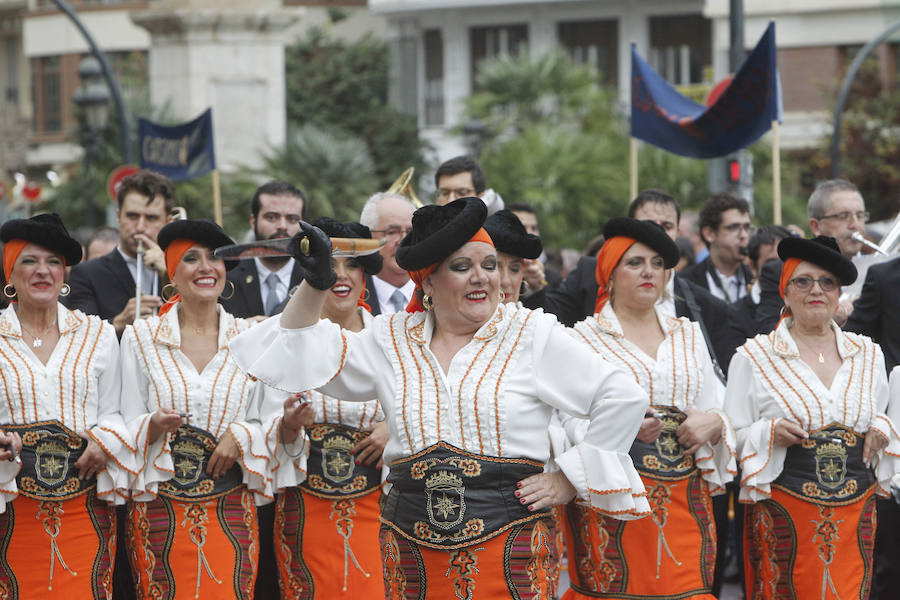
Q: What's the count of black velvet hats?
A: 7